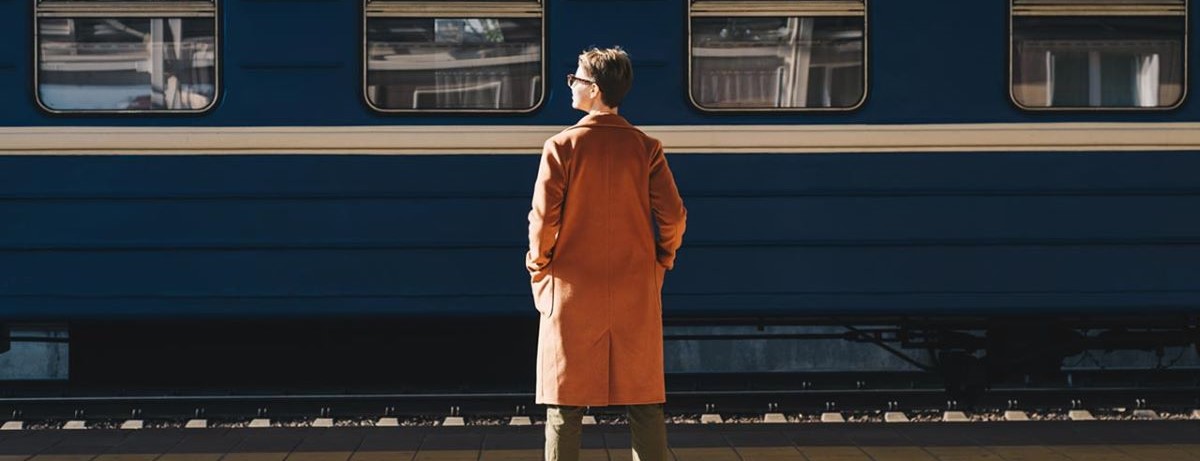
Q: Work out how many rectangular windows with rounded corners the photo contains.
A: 4